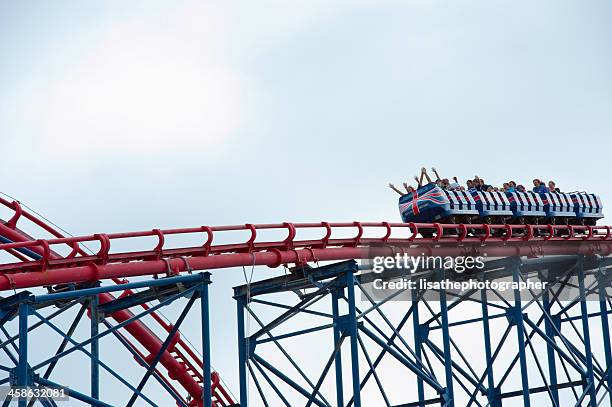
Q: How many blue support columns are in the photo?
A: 13